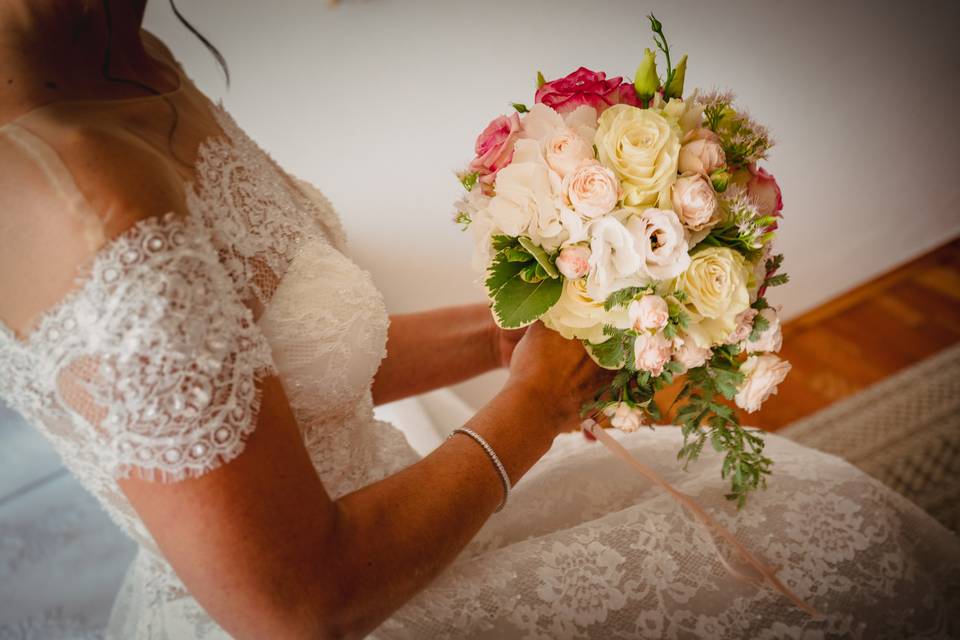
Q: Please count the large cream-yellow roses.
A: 3